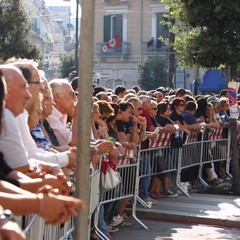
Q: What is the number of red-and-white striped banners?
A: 4